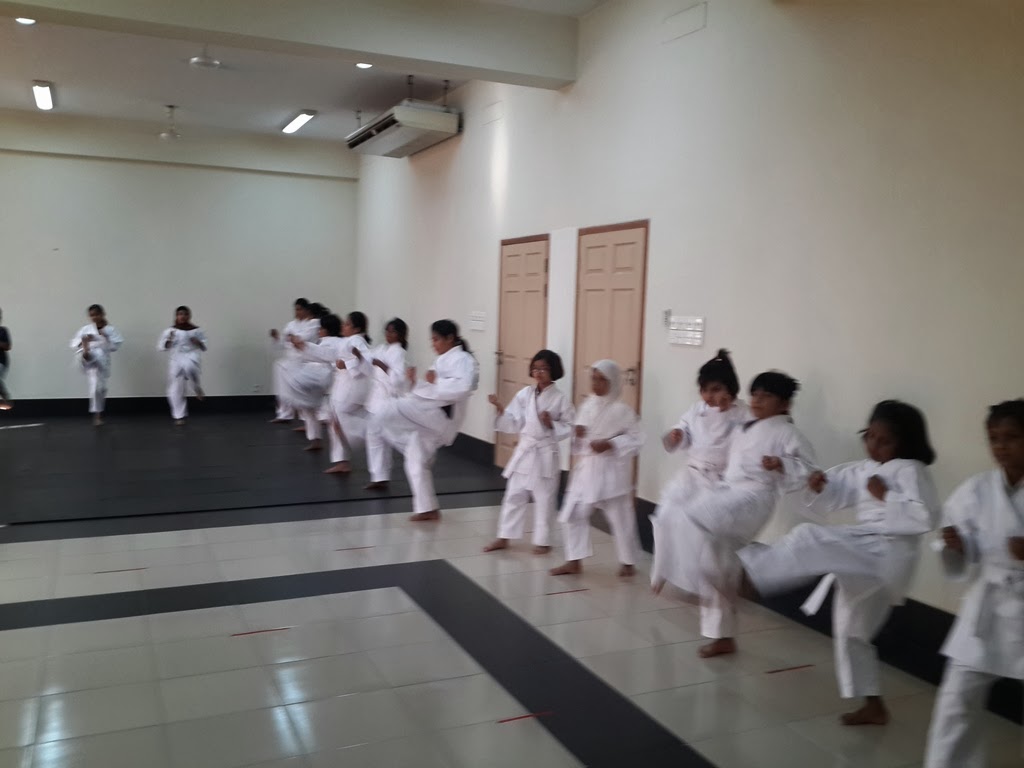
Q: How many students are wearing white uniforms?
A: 14